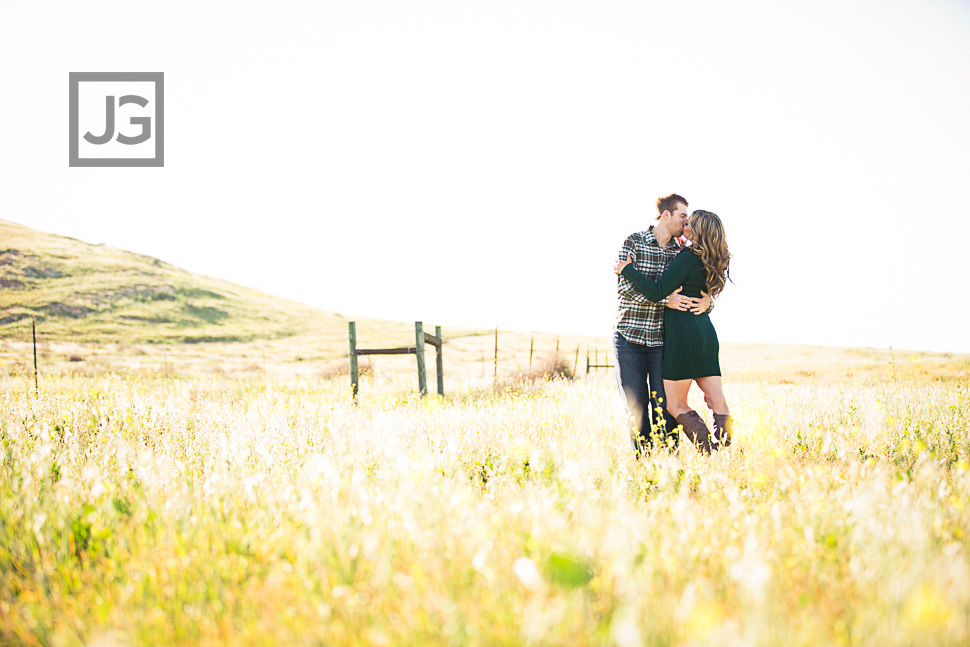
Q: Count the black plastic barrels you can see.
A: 0